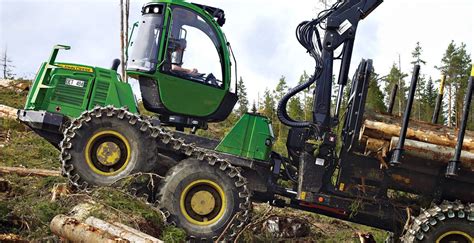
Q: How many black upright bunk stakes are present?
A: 4